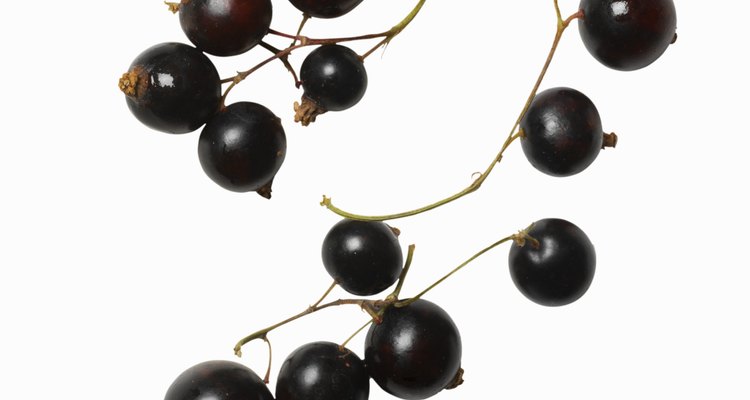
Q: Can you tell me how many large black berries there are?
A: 12